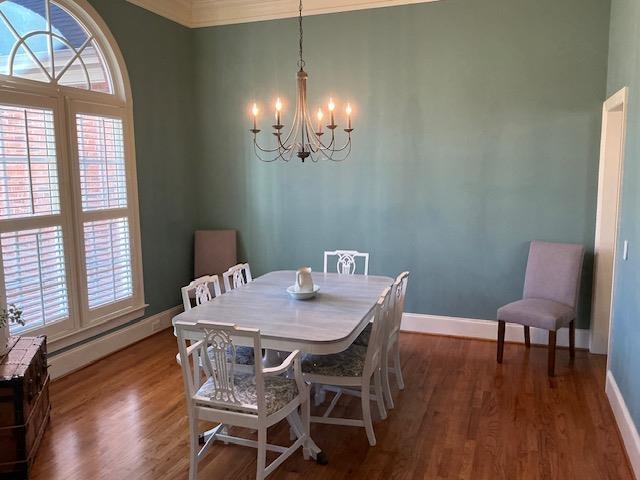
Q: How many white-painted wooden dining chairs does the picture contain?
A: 6